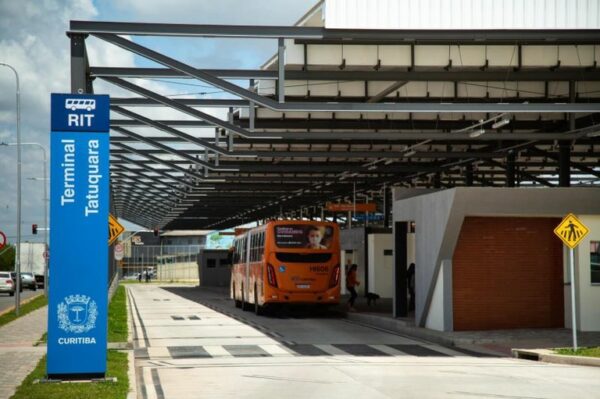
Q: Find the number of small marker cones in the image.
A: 0